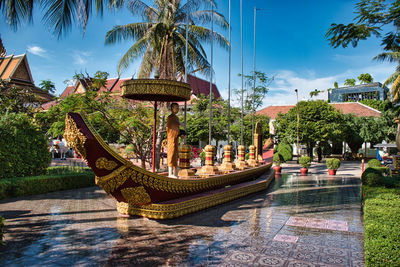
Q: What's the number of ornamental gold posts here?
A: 5